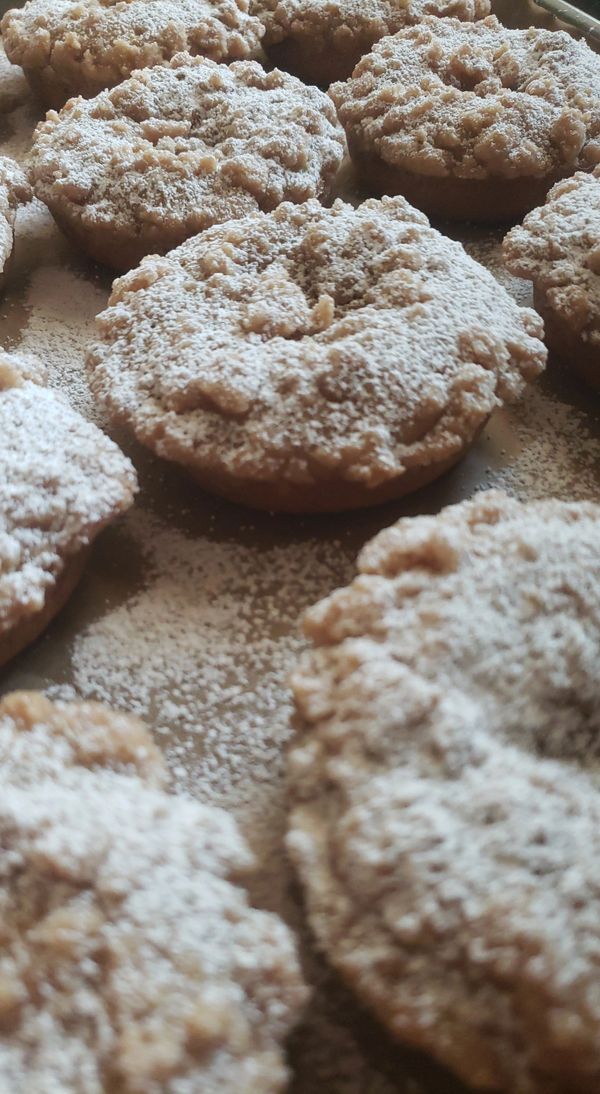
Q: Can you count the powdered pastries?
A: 10